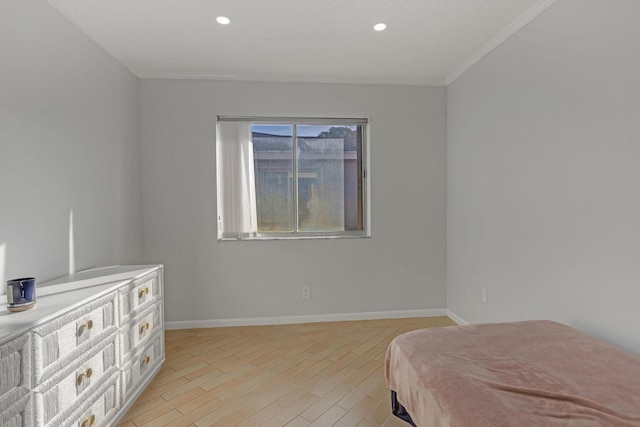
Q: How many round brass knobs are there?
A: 6